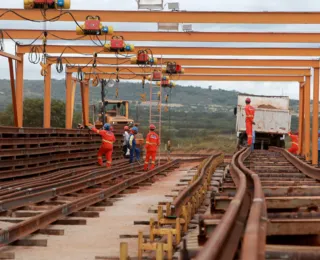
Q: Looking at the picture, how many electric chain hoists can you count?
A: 7